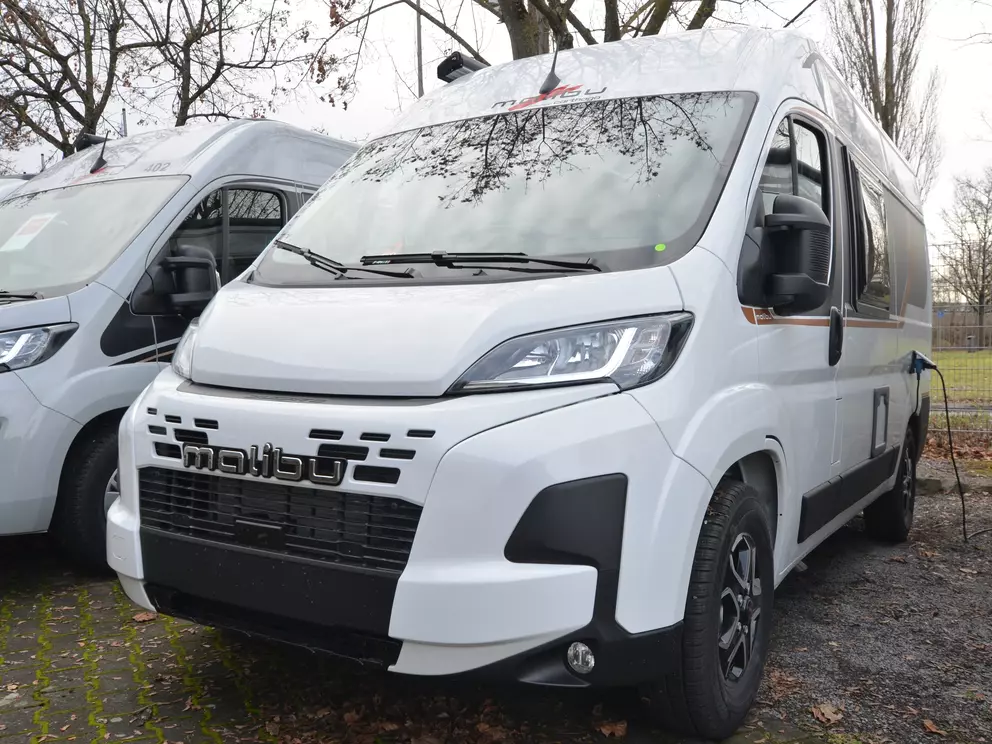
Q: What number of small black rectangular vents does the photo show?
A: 12